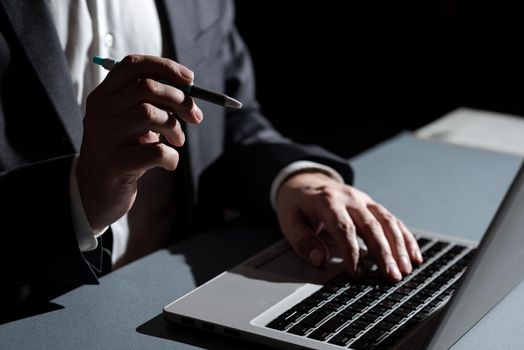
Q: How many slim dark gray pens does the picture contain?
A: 1